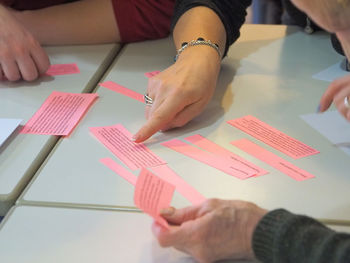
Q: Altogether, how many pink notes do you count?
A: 12